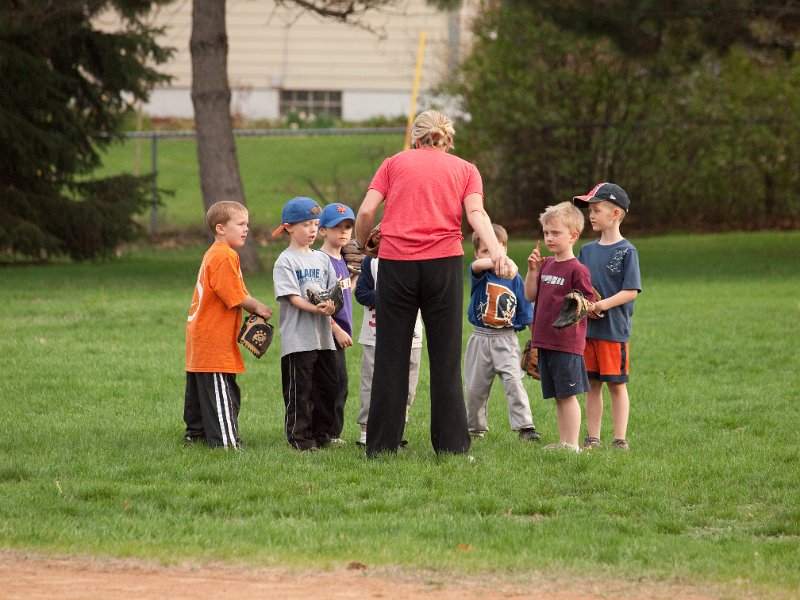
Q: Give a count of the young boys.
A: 7